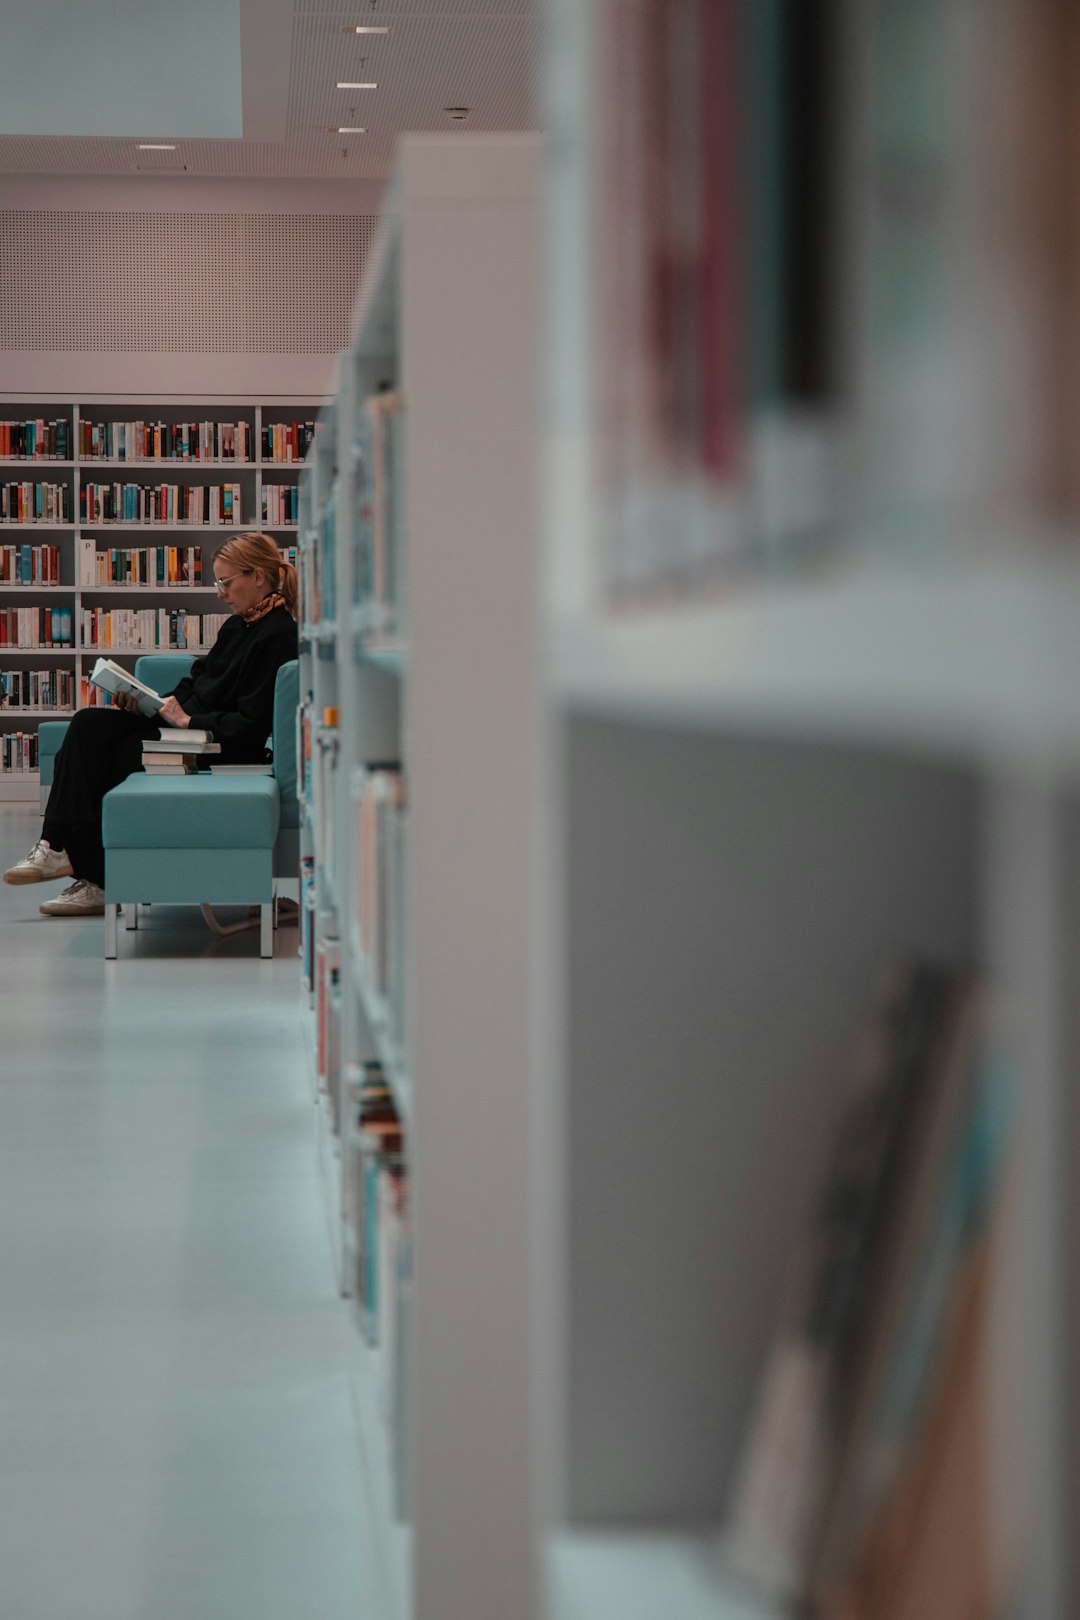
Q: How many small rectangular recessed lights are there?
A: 4